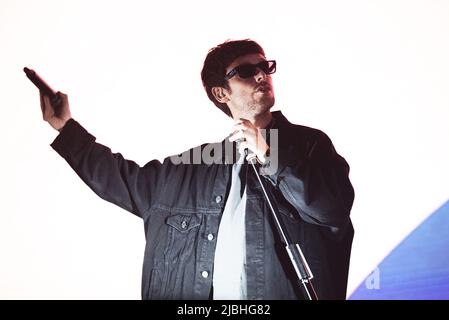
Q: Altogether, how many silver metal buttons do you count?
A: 4